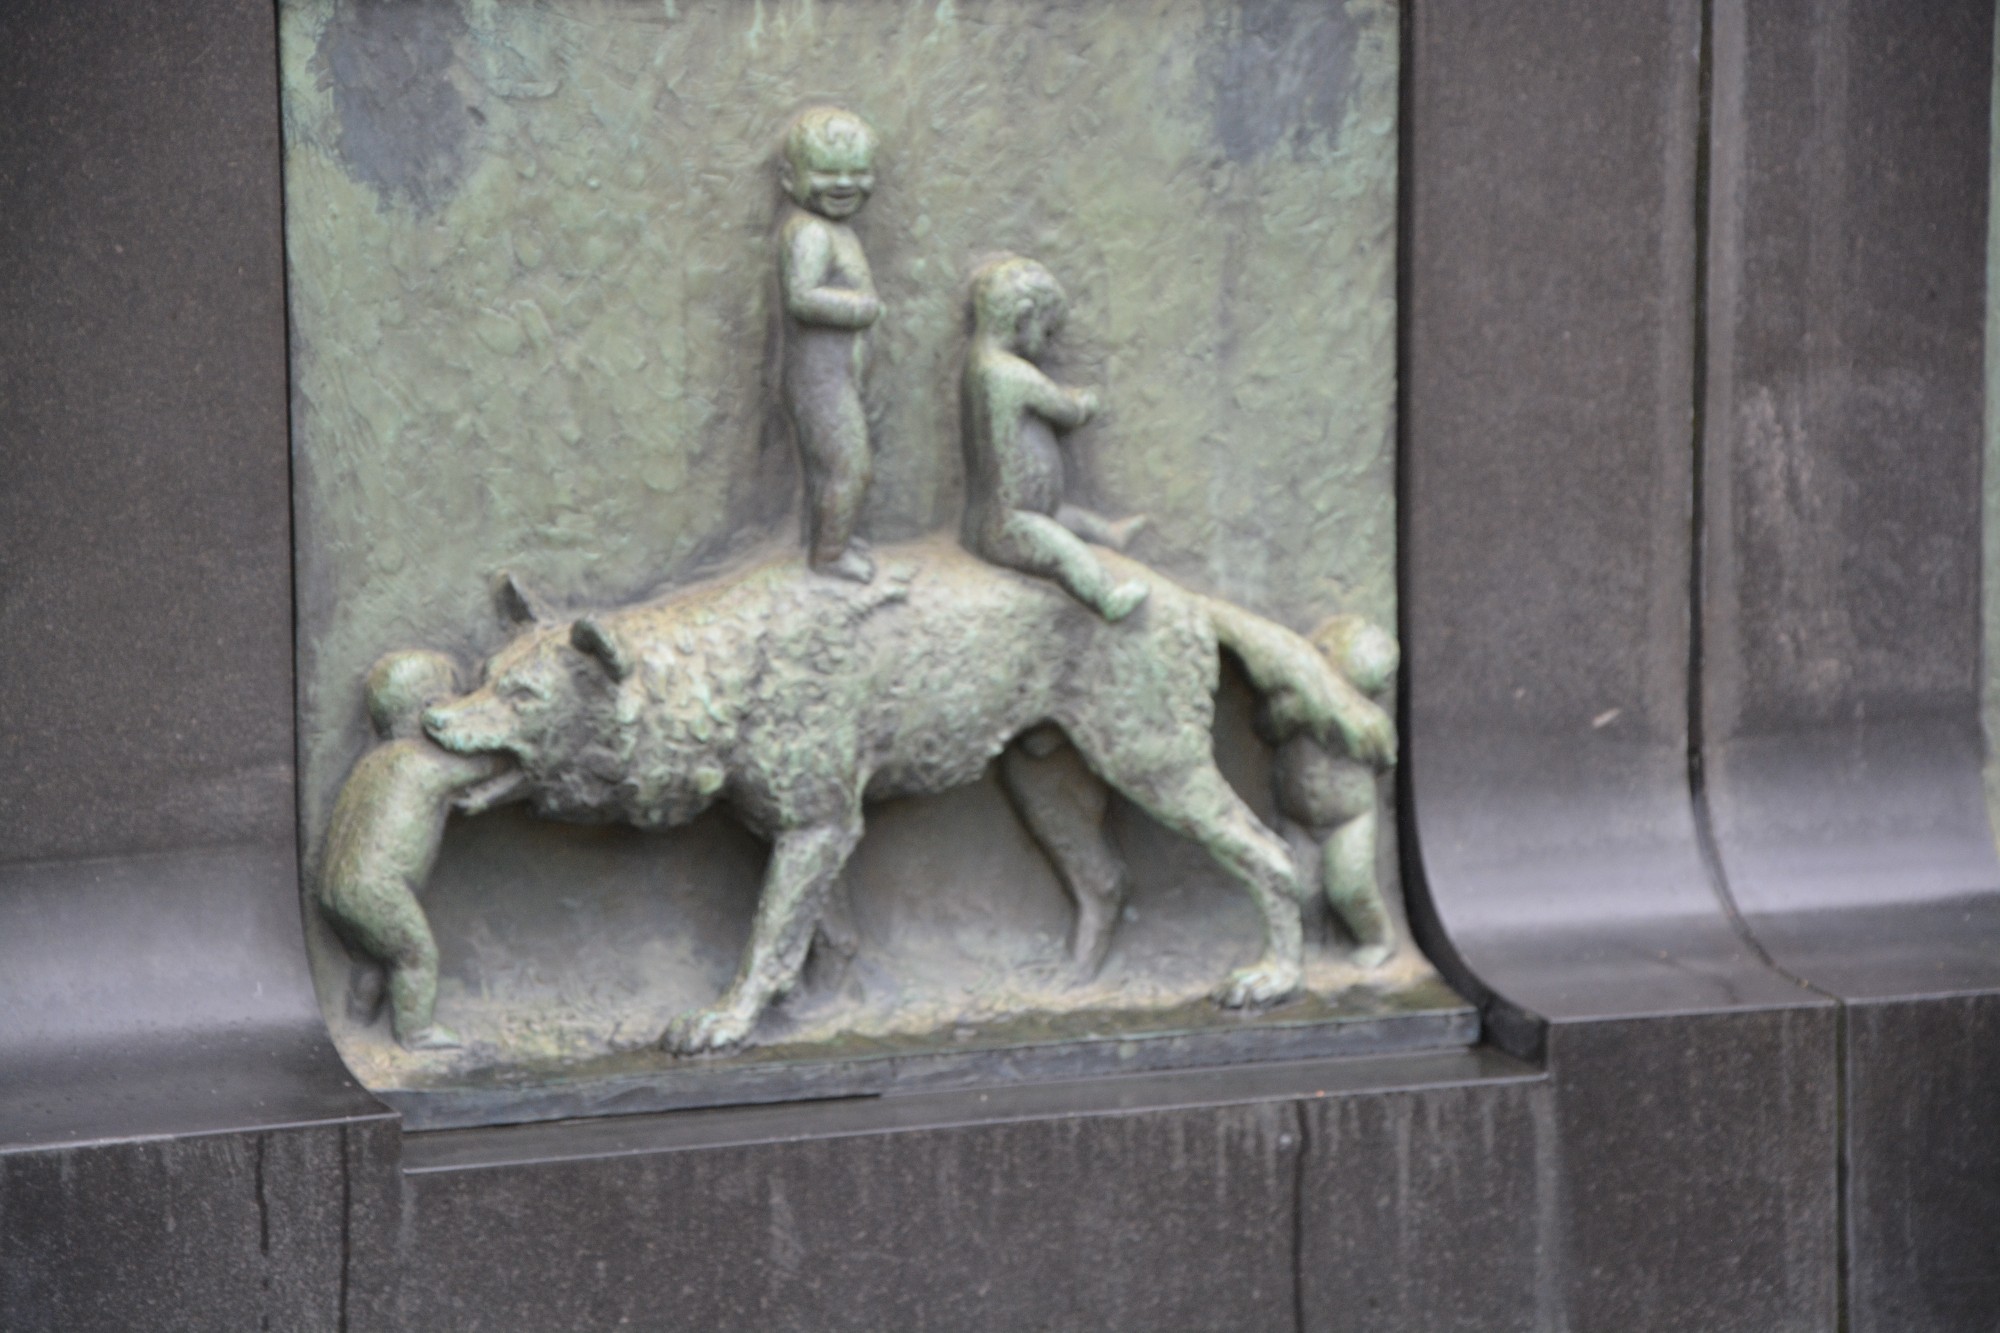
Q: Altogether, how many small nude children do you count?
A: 4